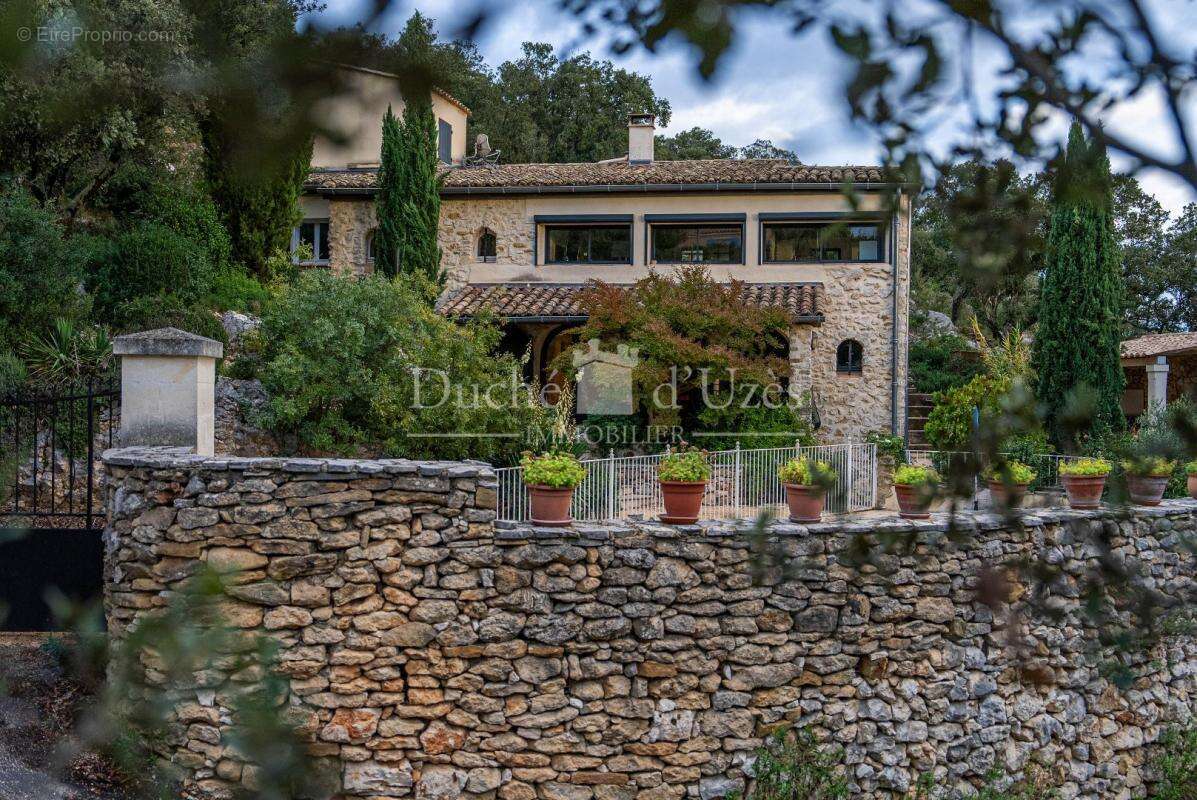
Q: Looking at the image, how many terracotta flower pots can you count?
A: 8